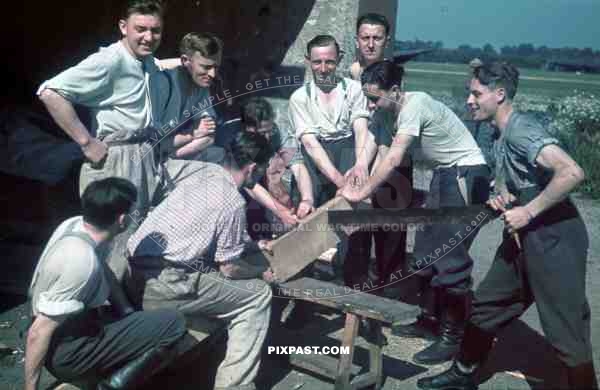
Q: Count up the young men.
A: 9